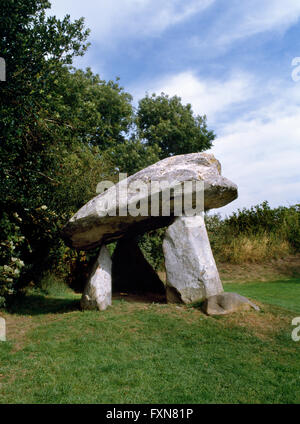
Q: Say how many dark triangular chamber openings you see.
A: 1